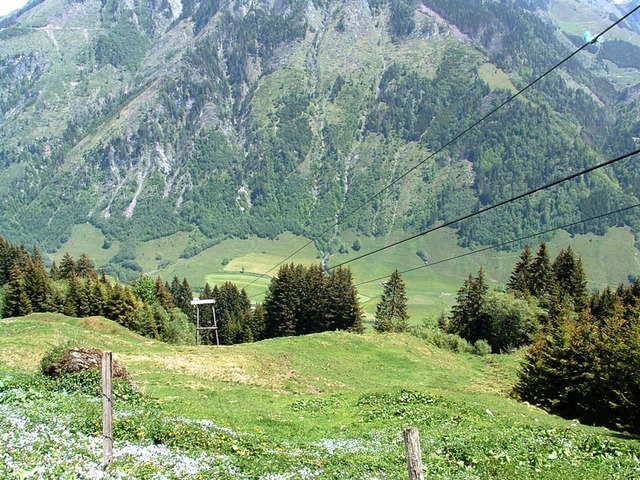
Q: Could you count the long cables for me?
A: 3